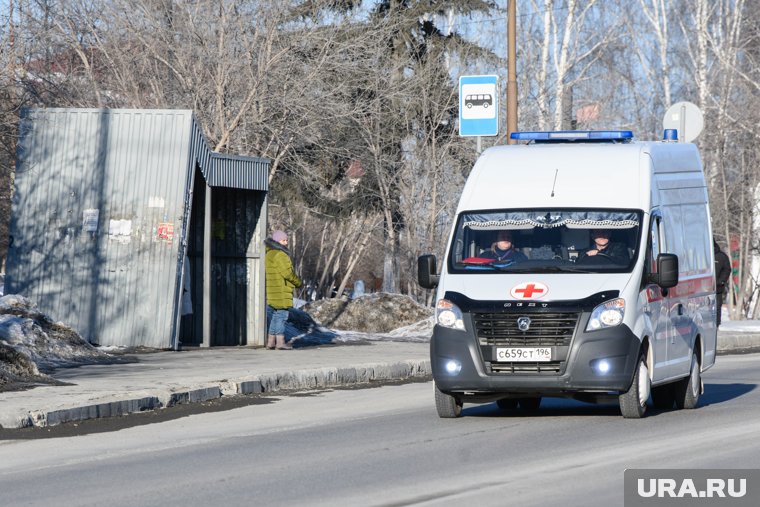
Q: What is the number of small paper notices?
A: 4